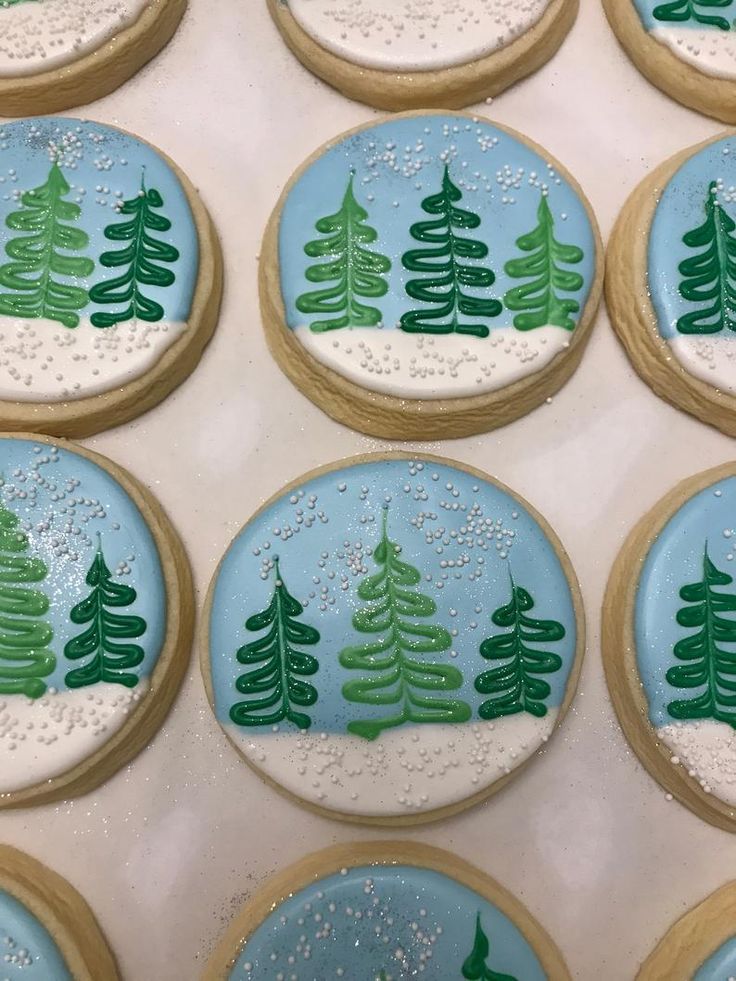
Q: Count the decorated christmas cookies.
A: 12